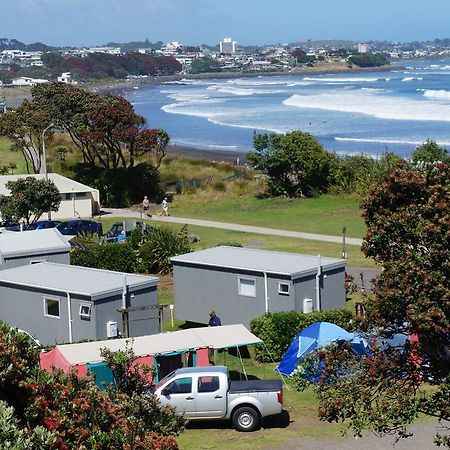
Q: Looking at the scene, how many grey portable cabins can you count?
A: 3